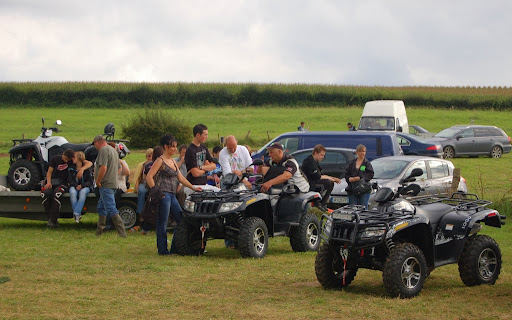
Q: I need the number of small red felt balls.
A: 0